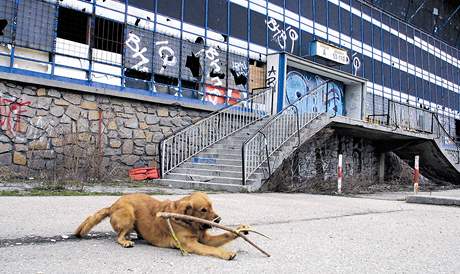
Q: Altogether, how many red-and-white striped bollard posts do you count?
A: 2